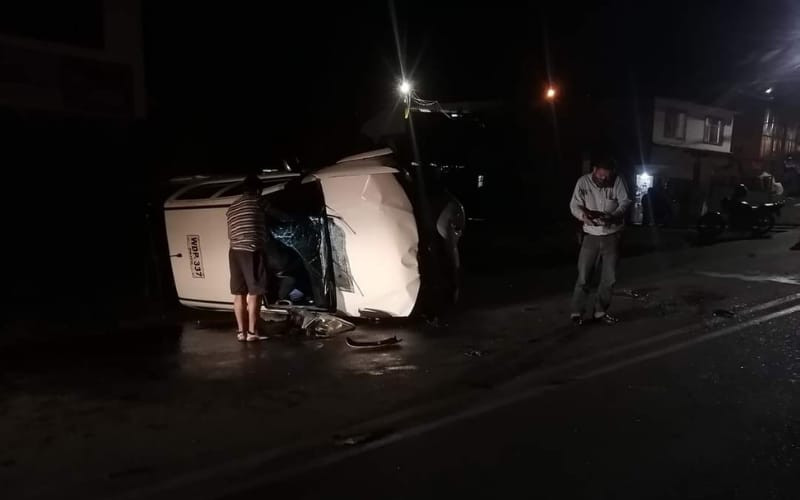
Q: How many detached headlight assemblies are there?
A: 1